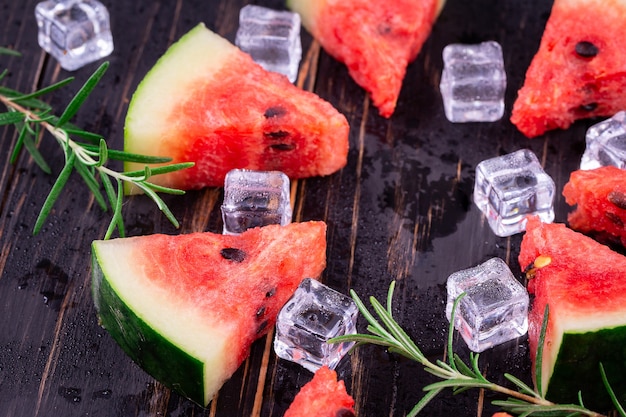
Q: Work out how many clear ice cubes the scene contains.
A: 8